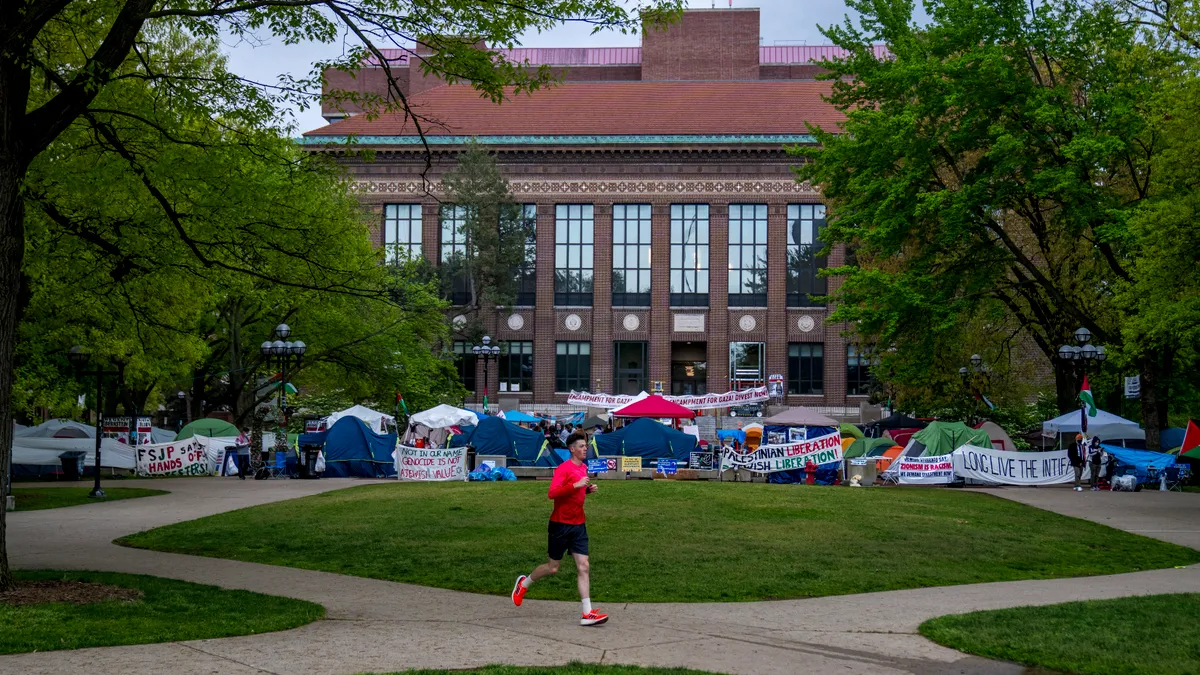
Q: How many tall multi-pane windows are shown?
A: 8